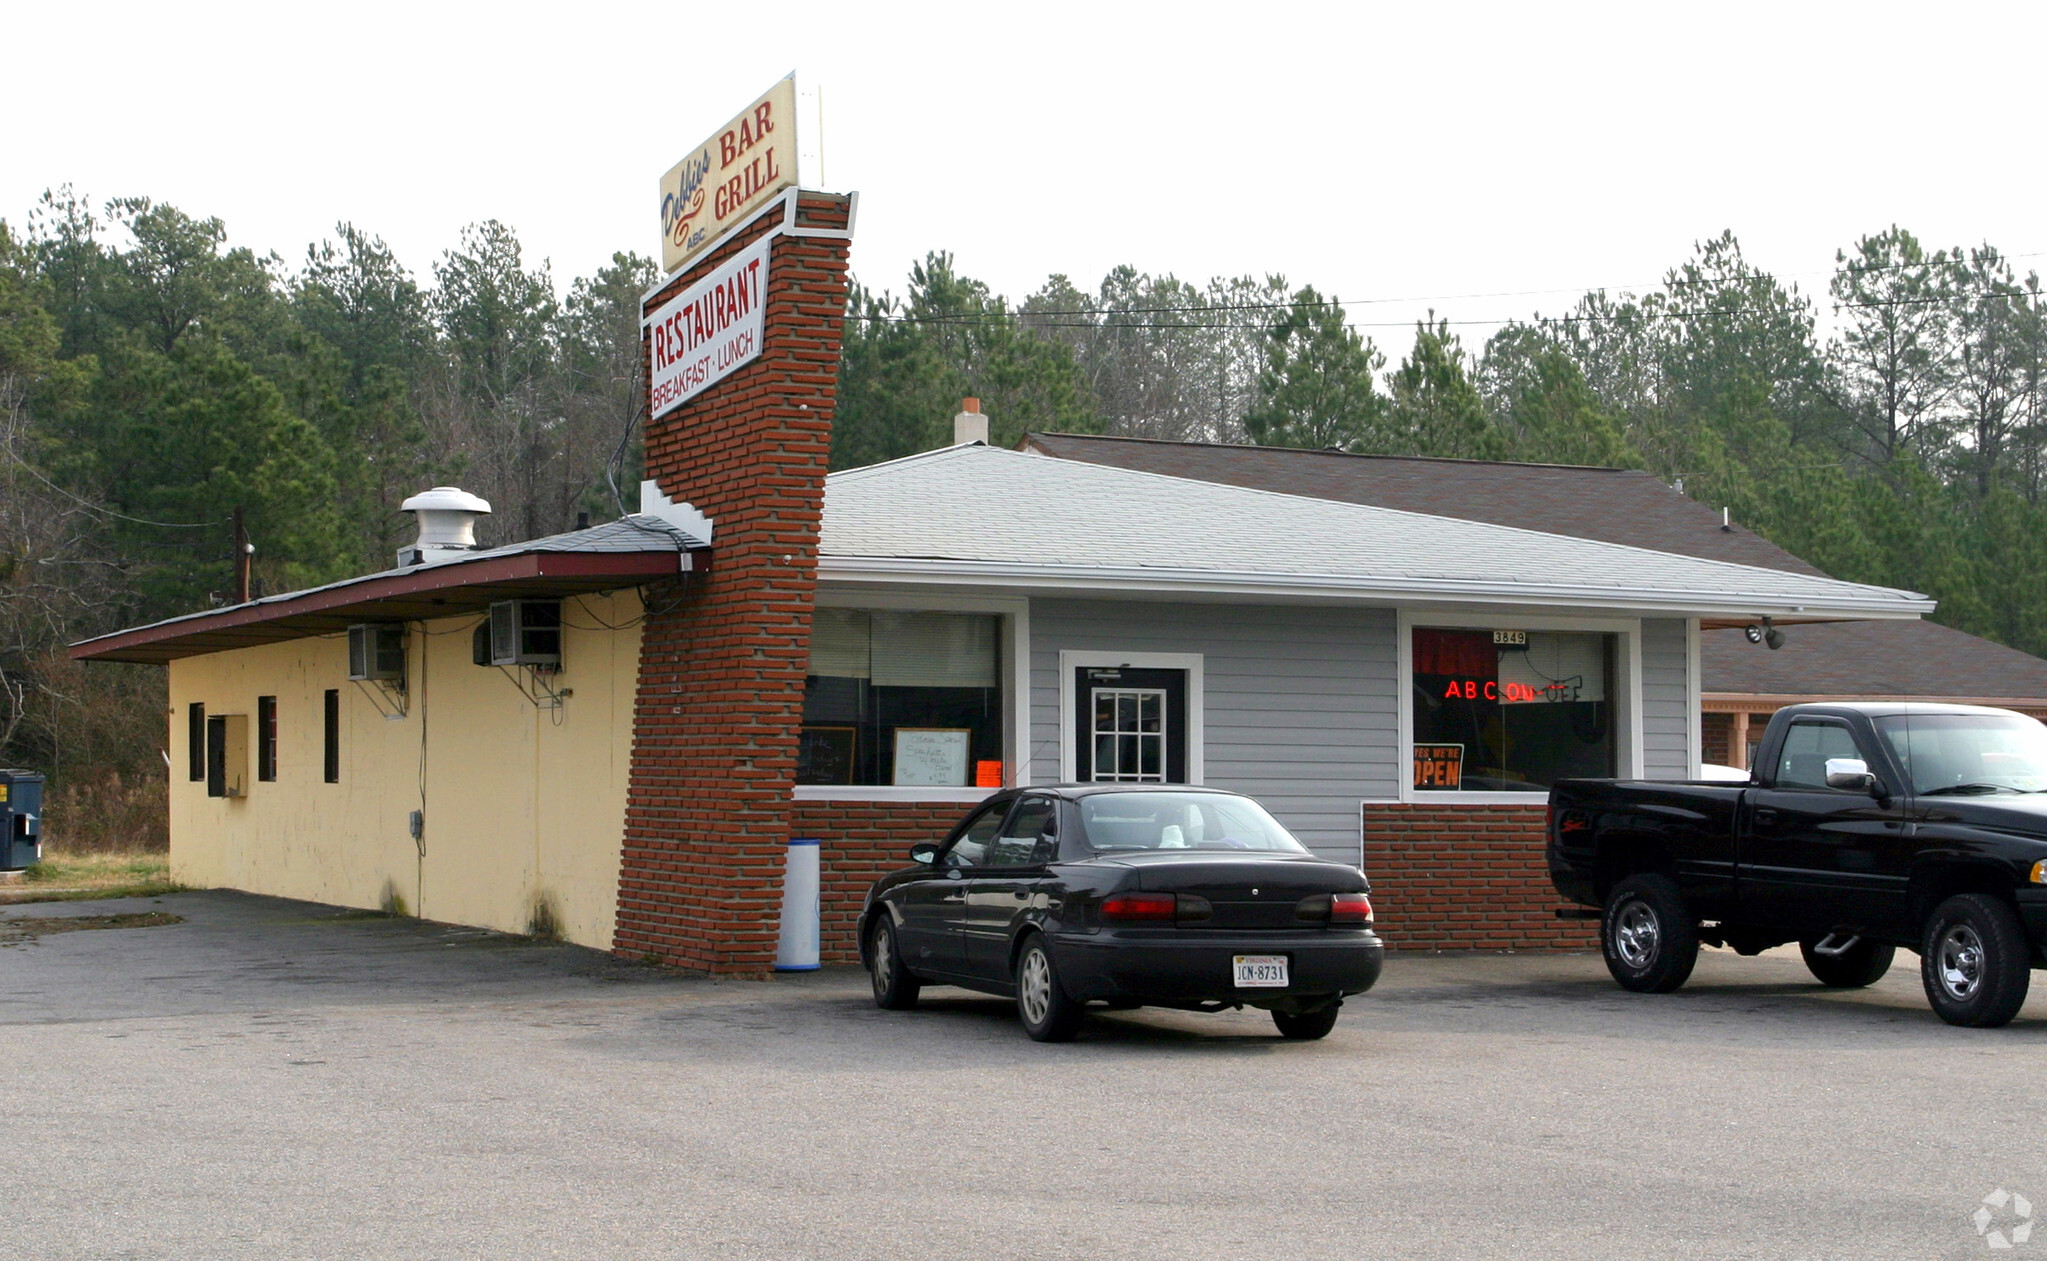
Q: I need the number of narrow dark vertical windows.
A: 3